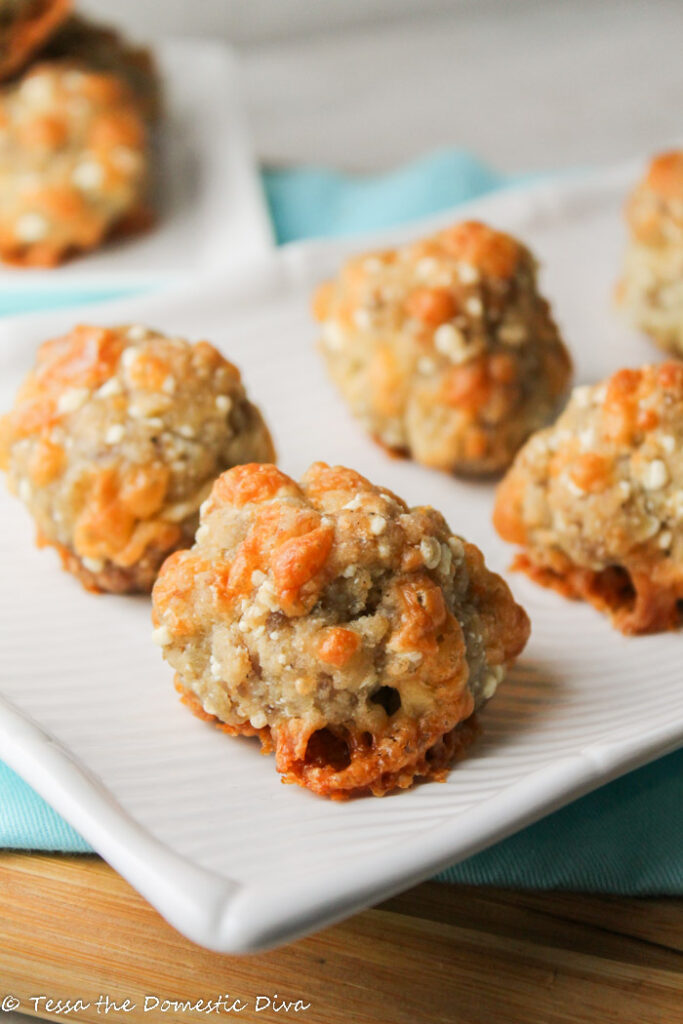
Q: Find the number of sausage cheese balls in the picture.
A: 8